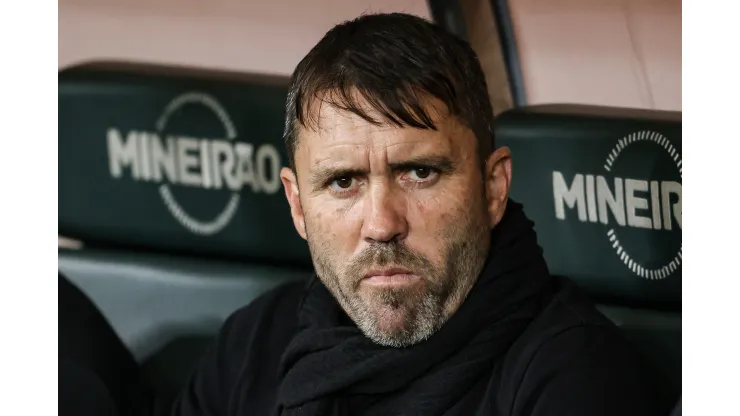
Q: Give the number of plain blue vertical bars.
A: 0